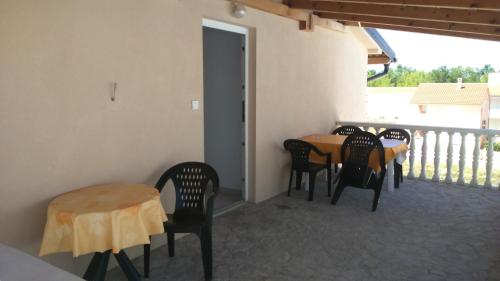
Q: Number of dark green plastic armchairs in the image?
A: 5